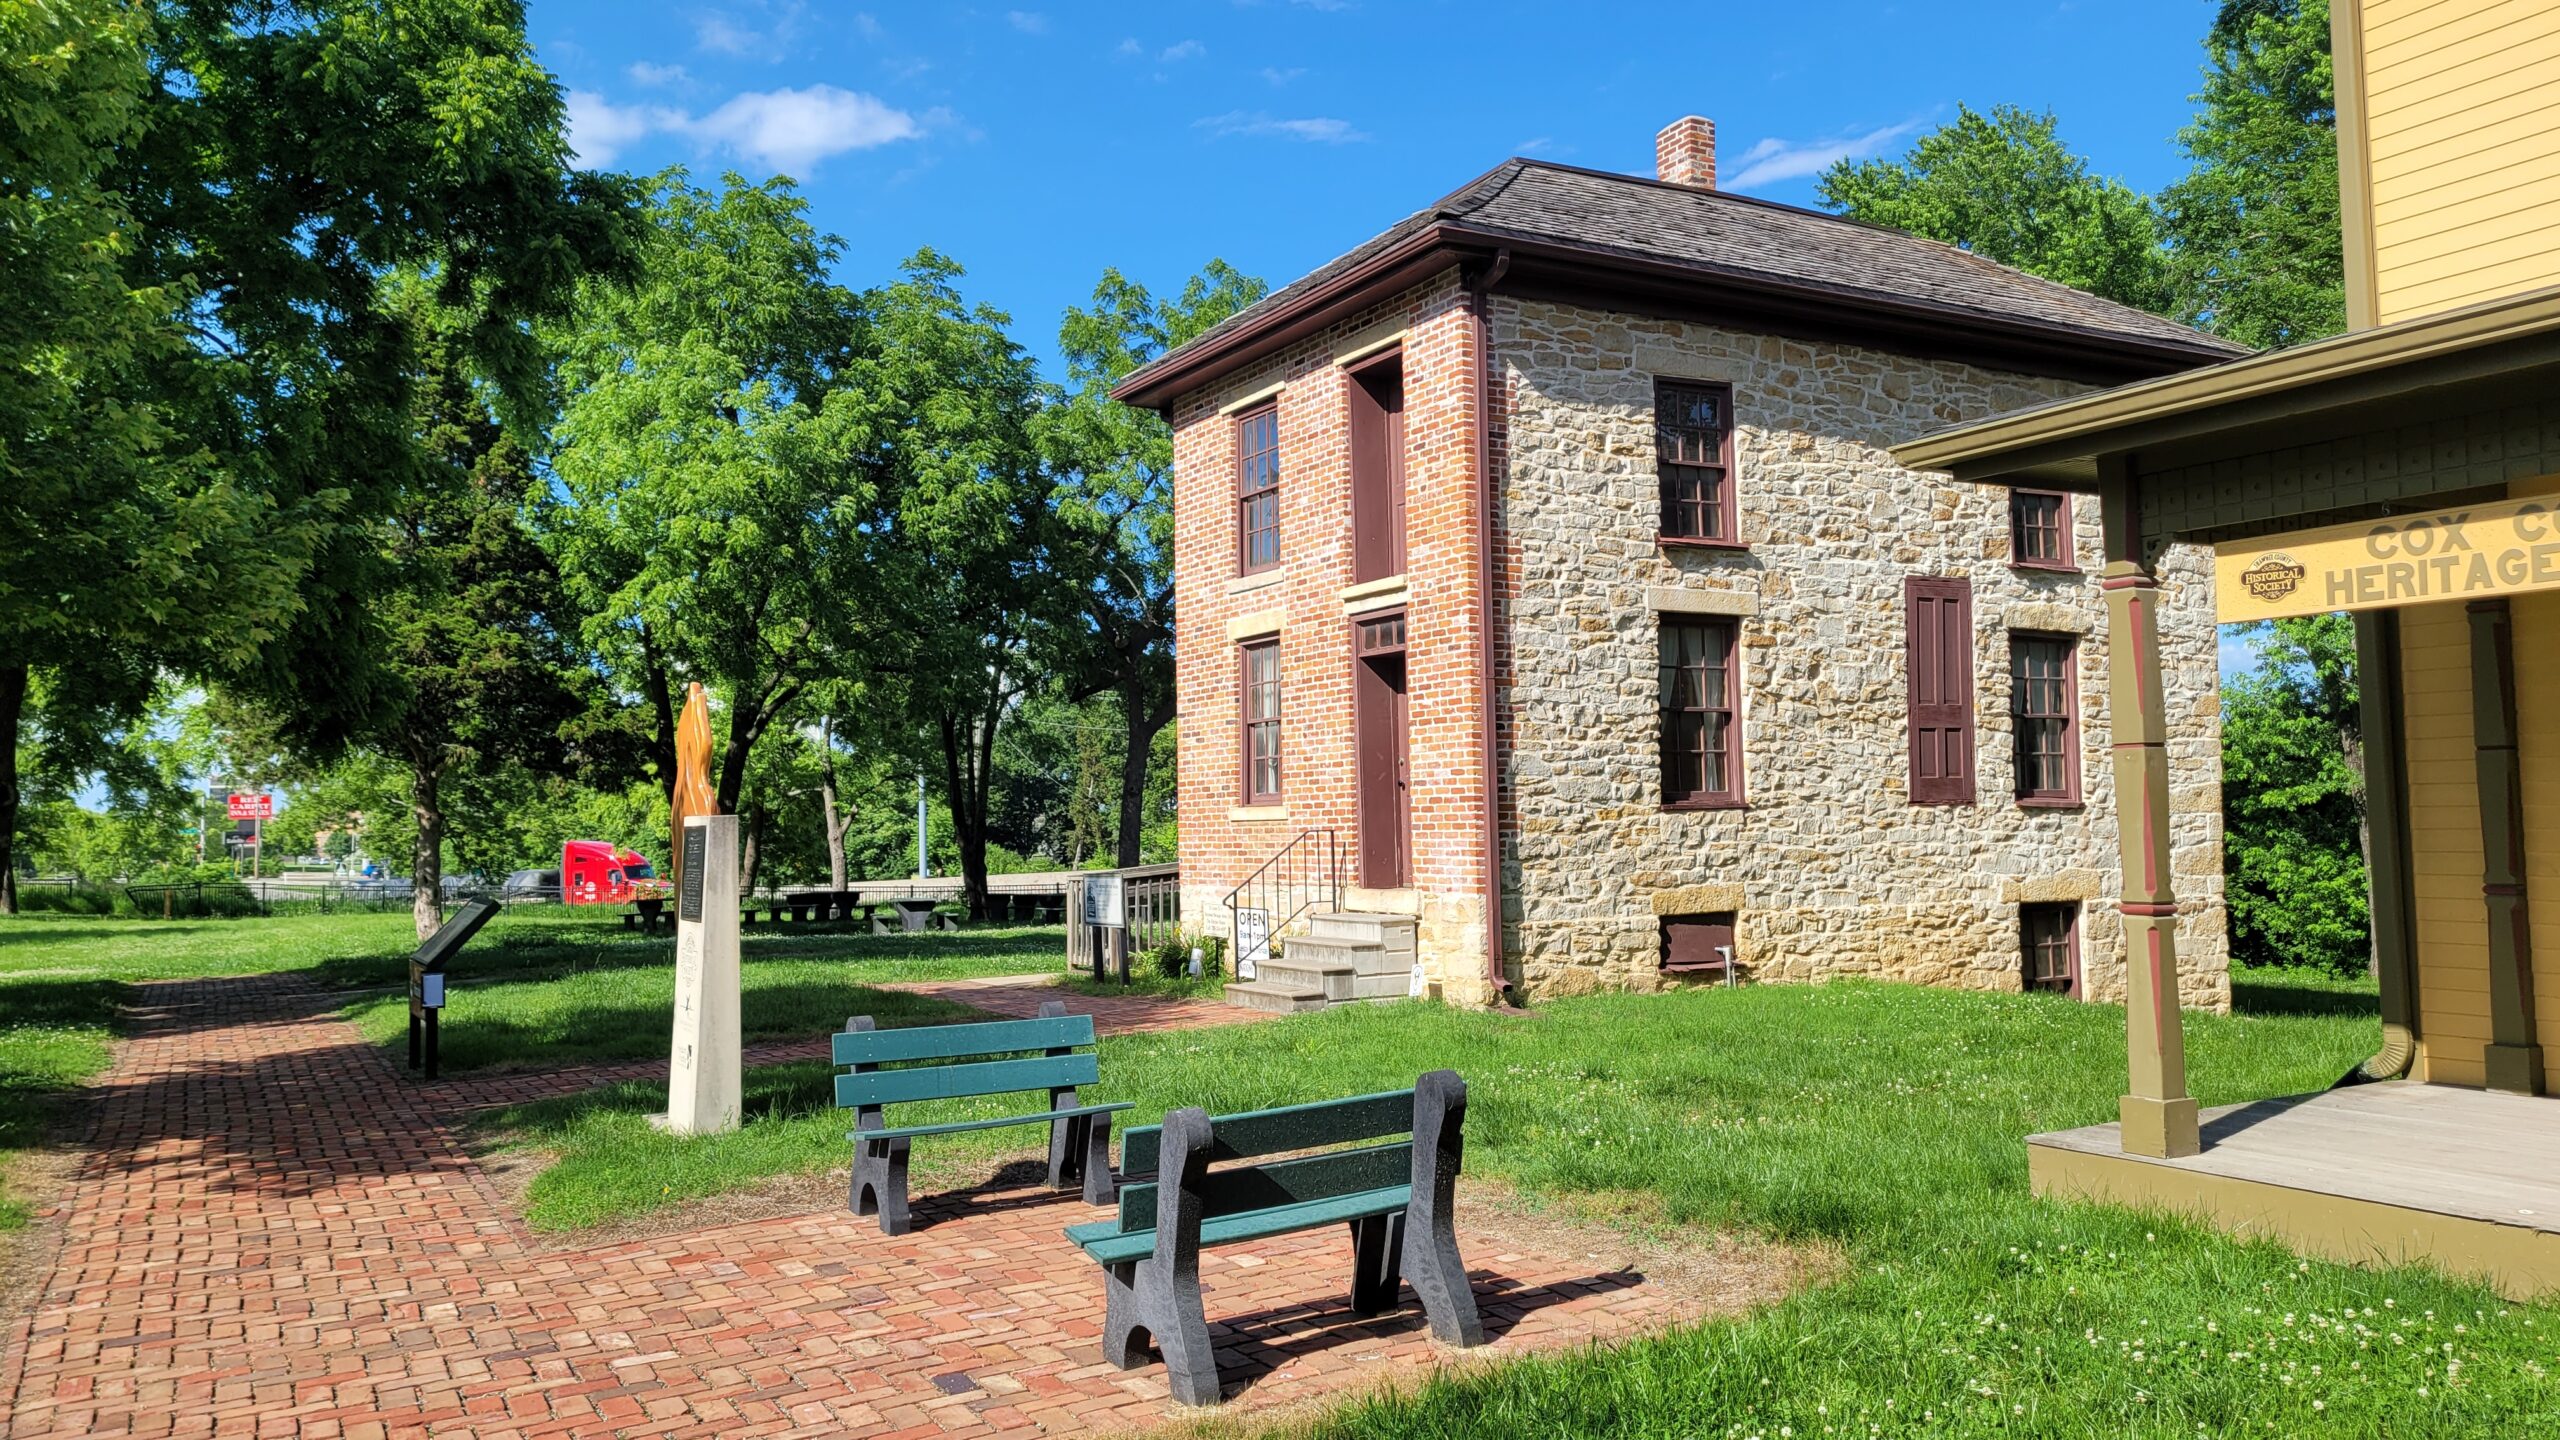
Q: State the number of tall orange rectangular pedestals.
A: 0